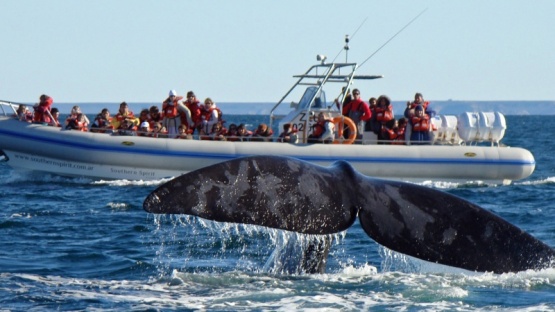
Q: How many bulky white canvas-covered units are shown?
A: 2